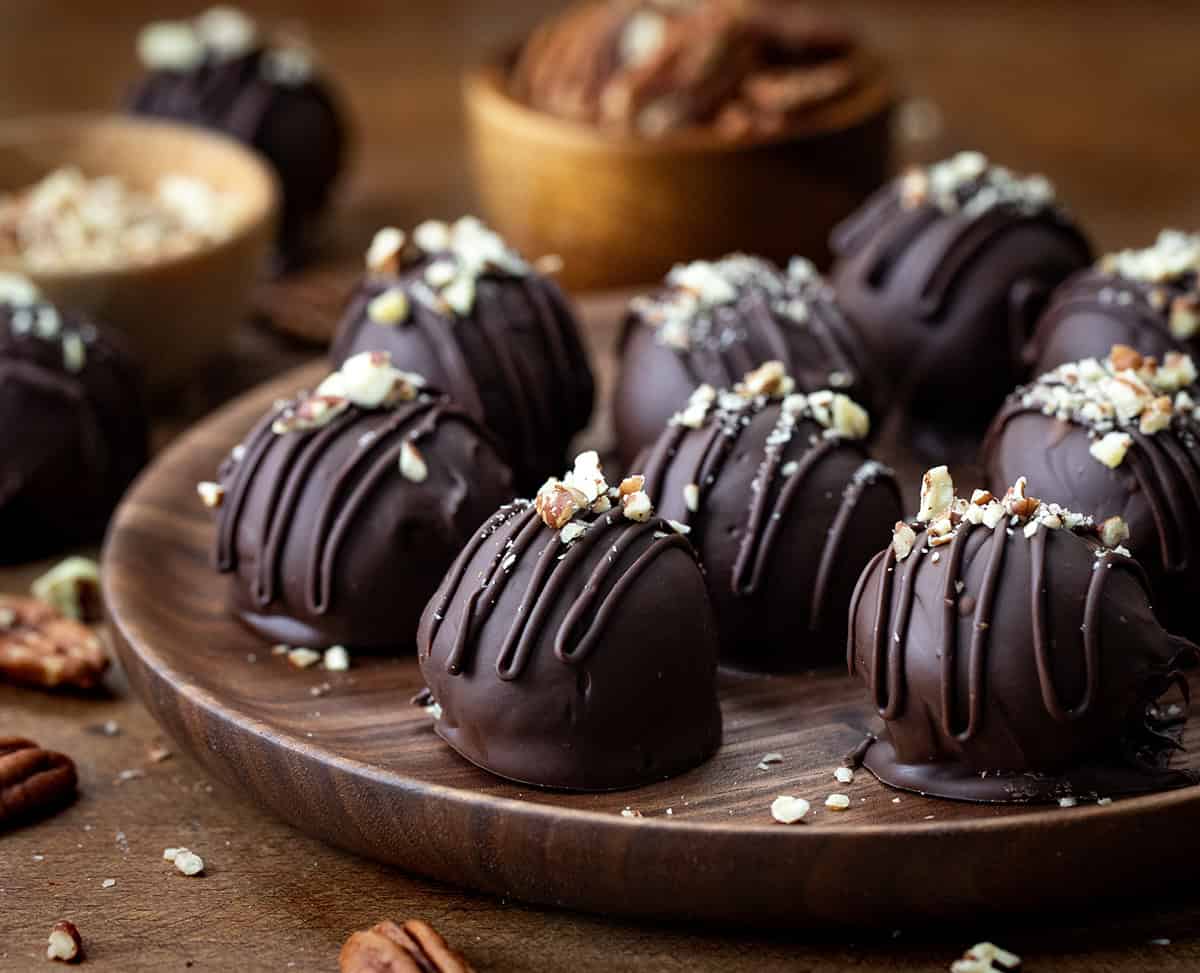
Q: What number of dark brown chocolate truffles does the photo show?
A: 11